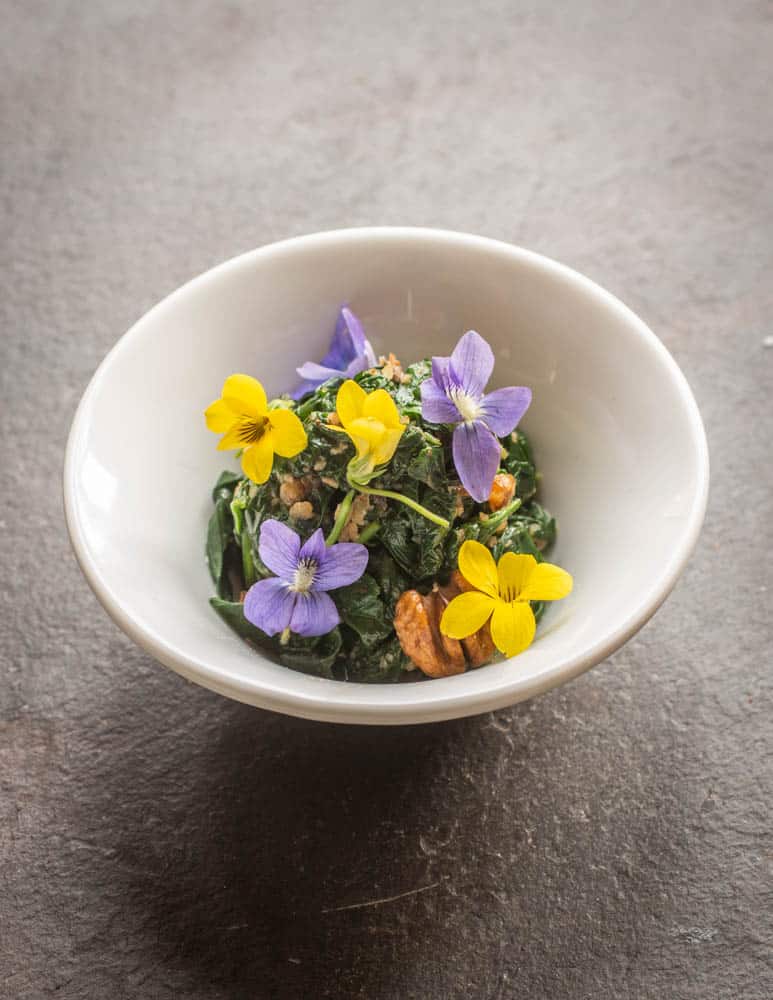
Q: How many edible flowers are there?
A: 6